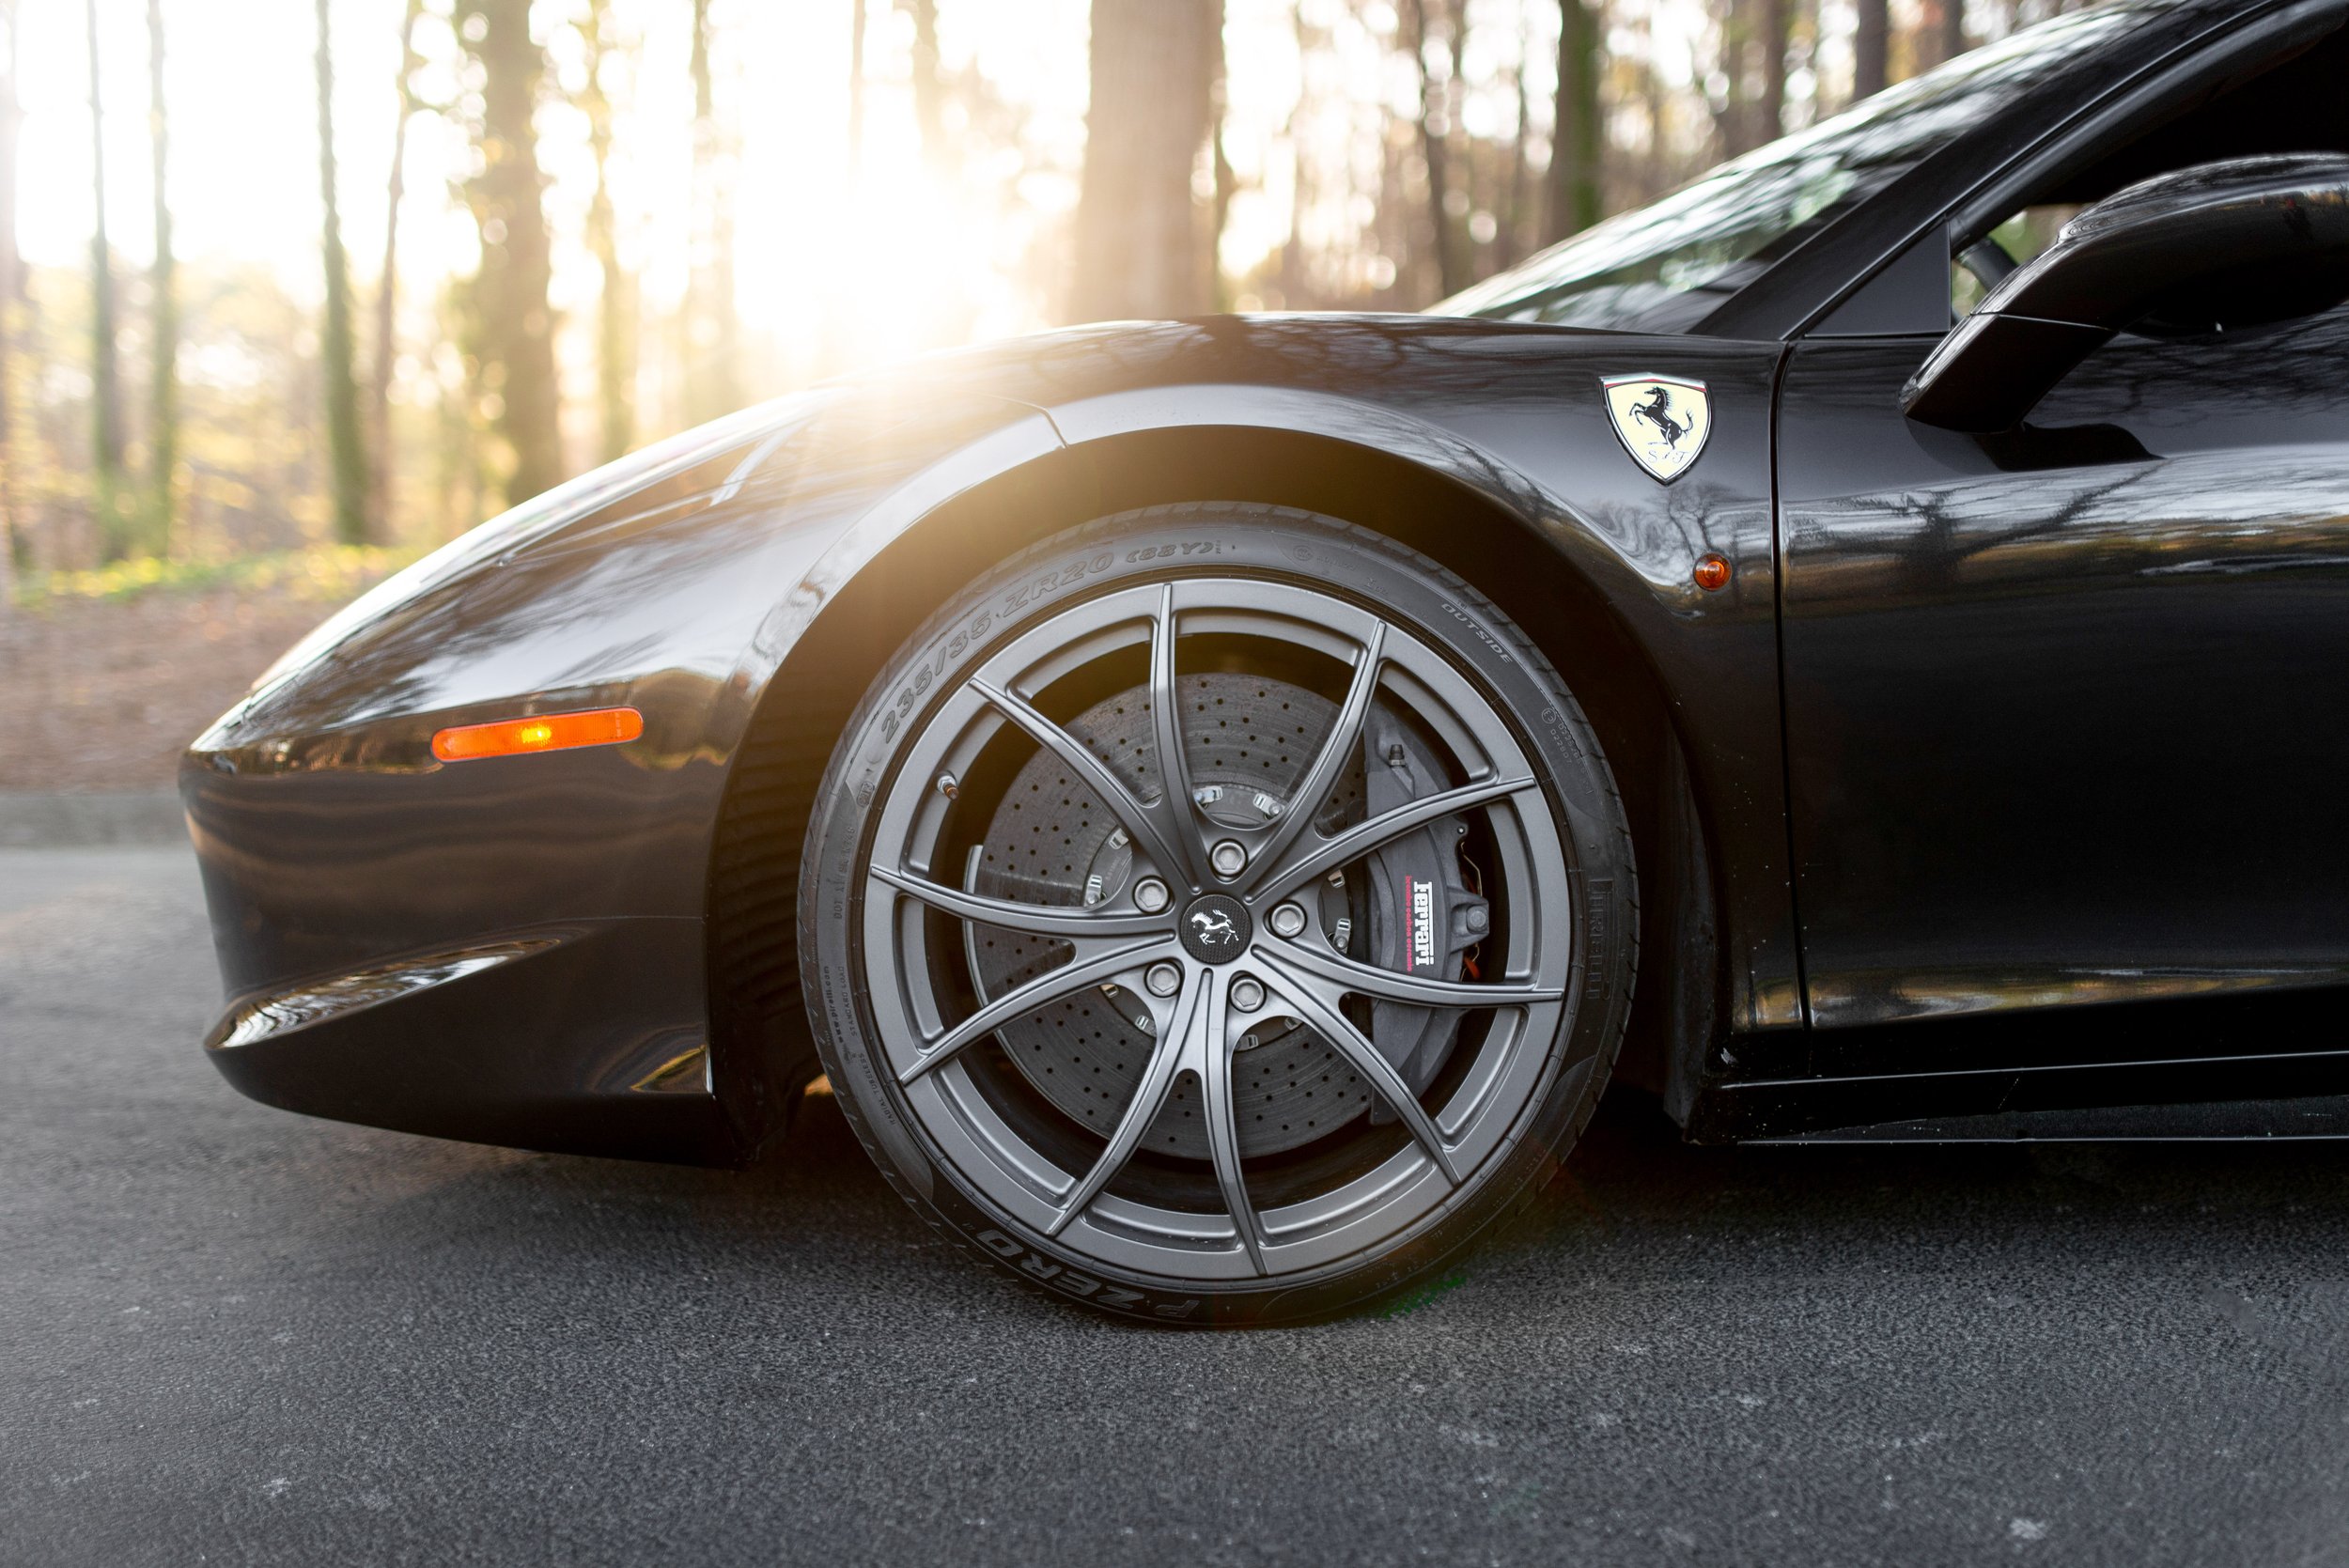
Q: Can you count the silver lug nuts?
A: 5